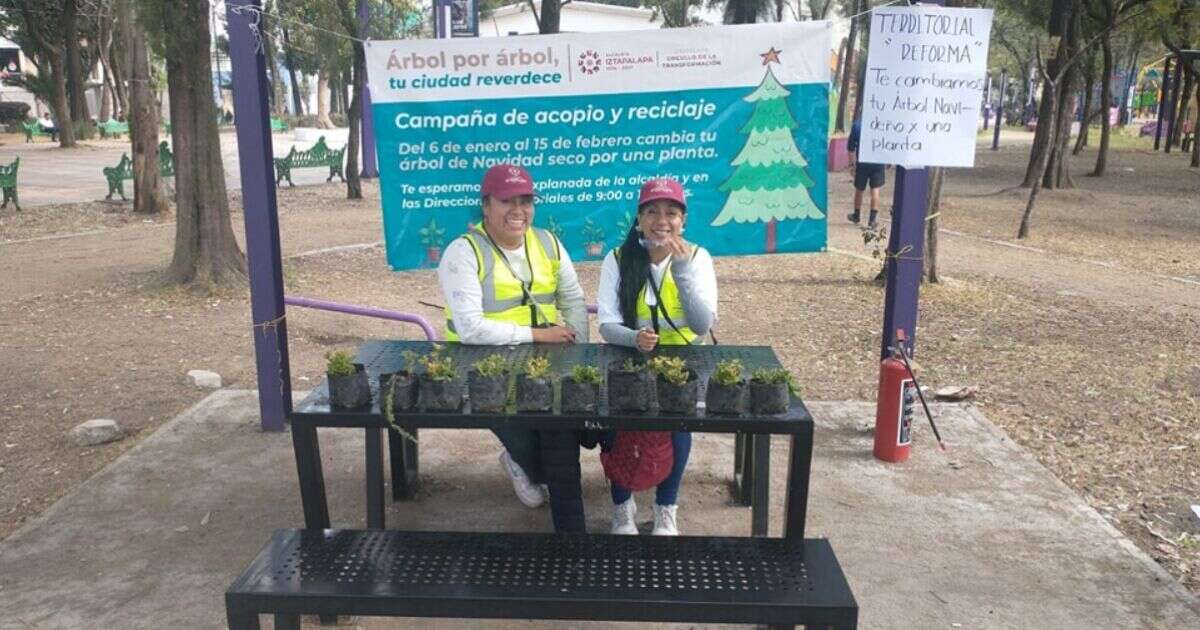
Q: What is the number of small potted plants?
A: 10